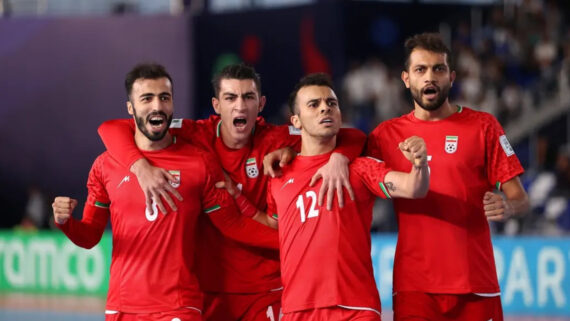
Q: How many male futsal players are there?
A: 4